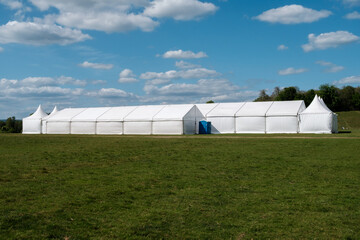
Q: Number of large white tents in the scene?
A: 2